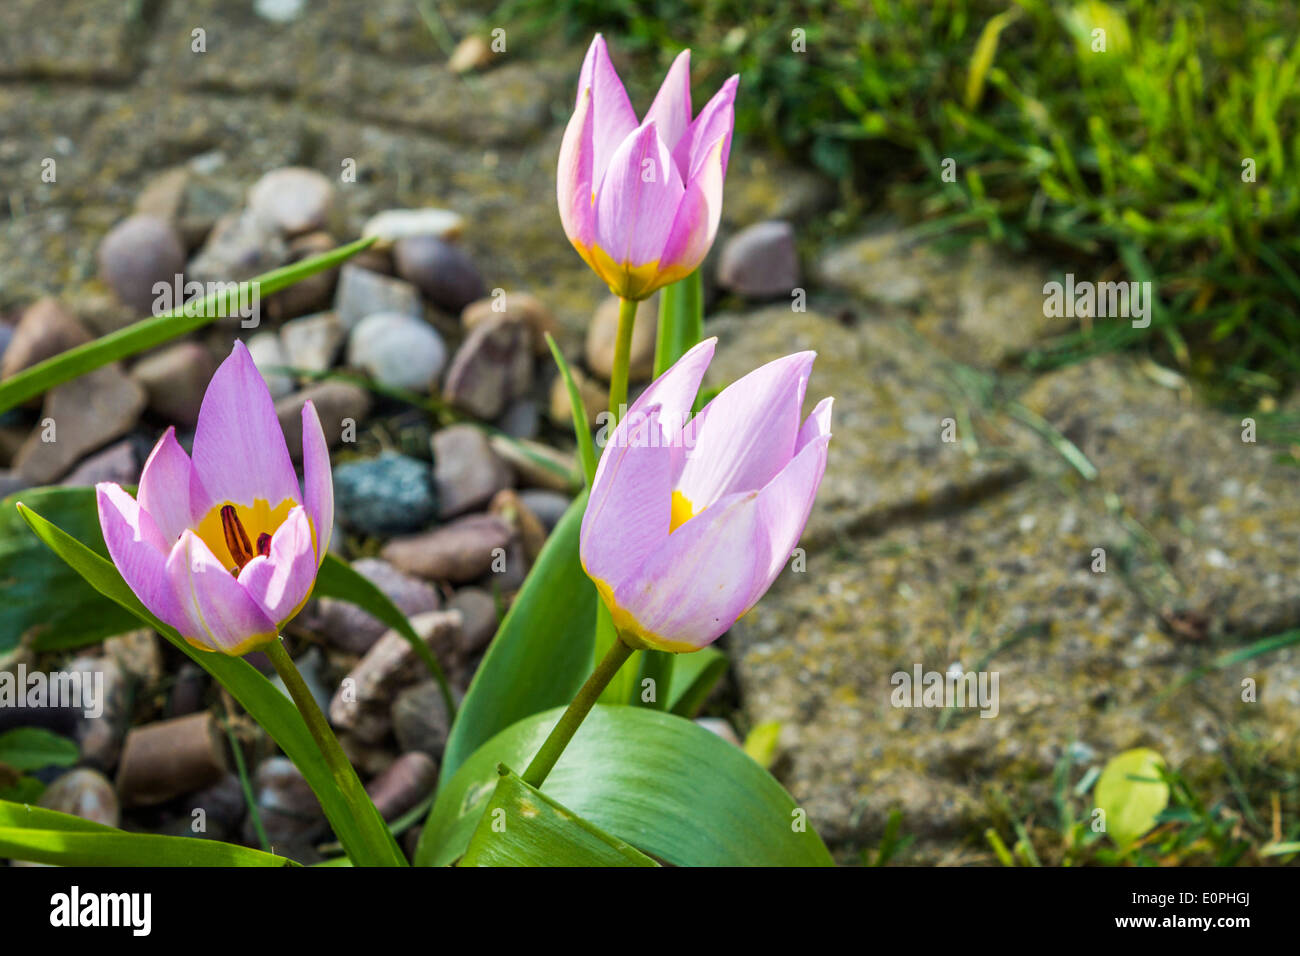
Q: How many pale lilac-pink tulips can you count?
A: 3